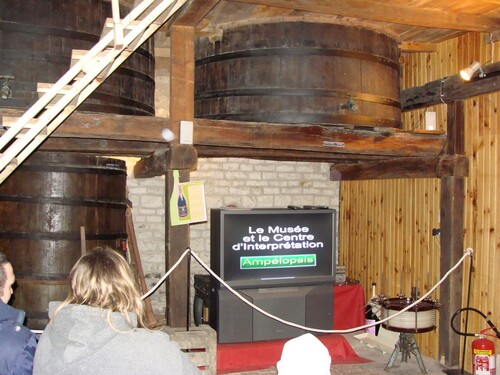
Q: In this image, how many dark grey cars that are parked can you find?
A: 0